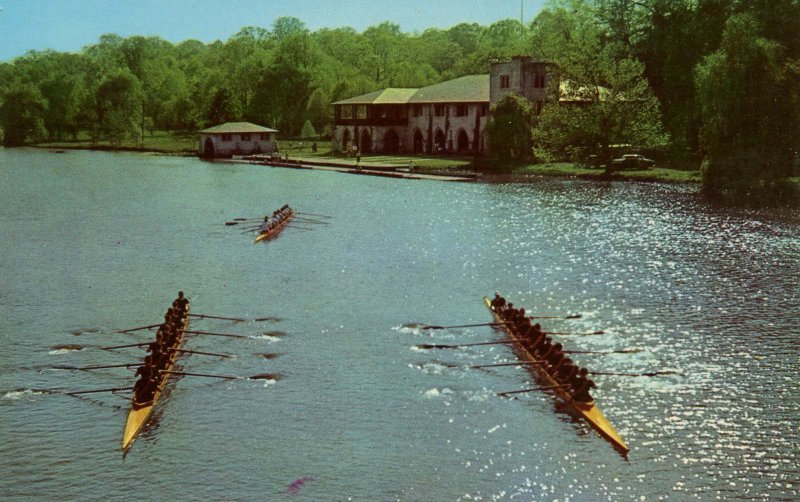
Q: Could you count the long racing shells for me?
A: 3